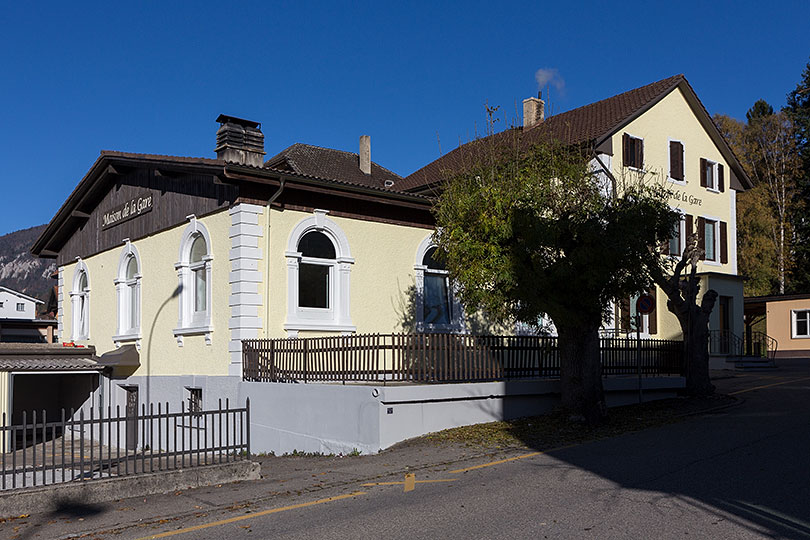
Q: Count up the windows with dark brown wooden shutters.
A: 6